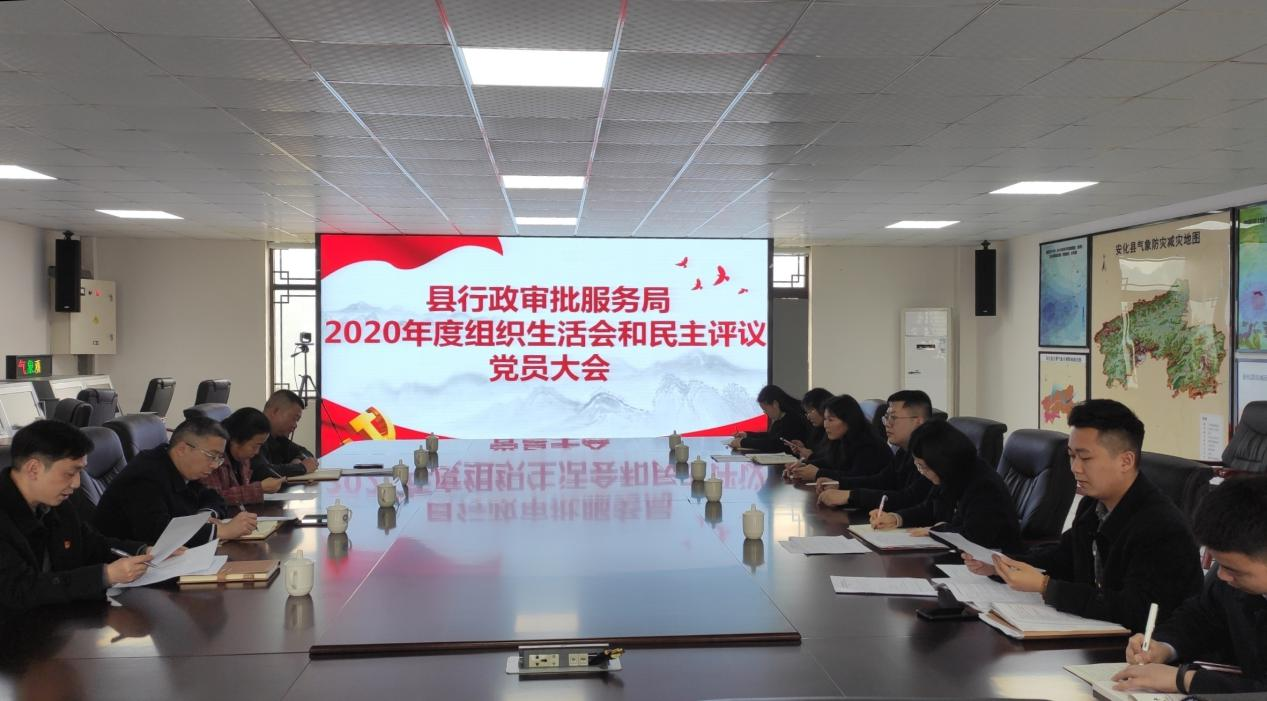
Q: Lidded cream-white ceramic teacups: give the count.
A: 11